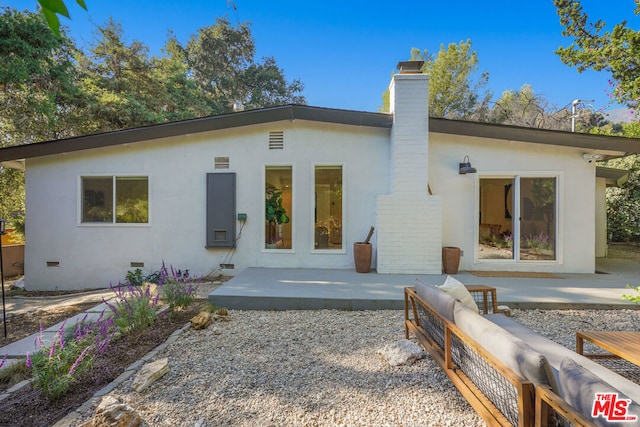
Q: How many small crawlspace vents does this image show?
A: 3